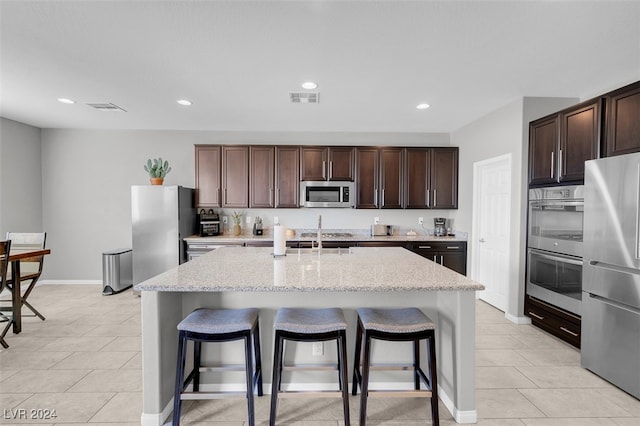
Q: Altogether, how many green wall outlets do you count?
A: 0